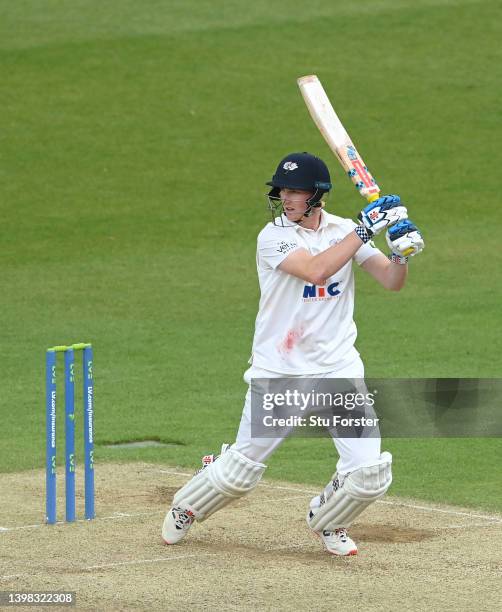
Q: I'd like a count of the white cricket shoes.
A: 2